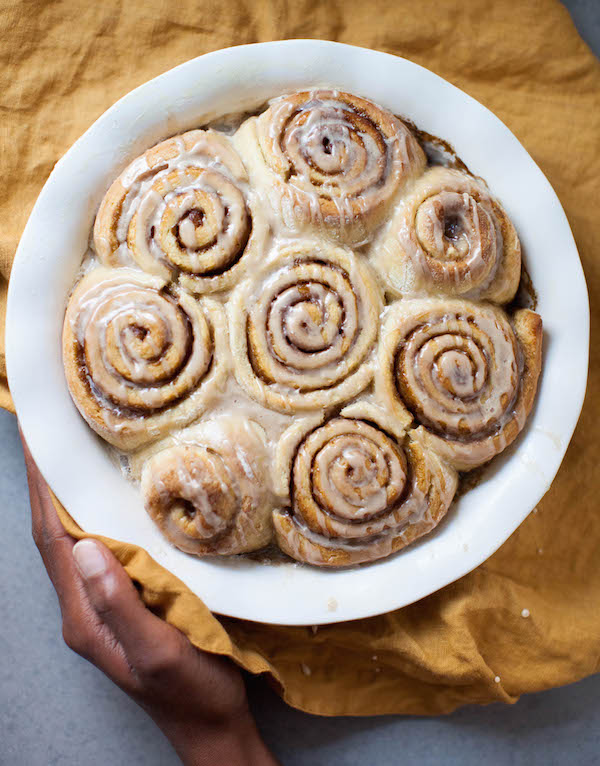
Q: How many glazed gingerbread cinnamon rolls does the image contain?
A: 8